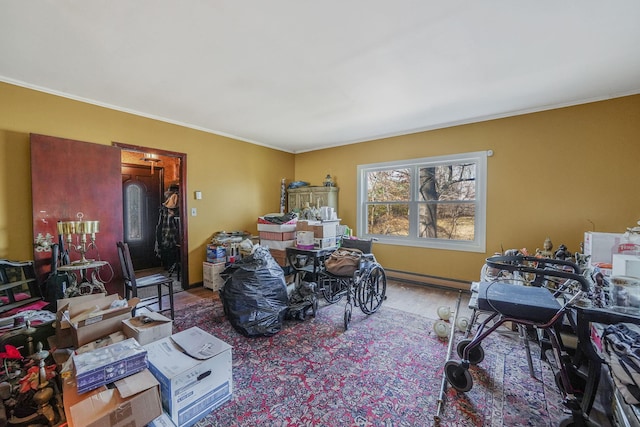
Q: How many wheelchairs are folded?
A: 0